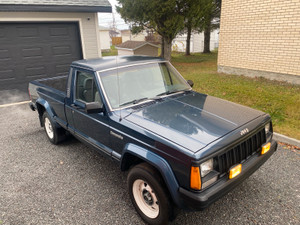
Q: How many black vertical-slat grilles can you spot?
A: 1